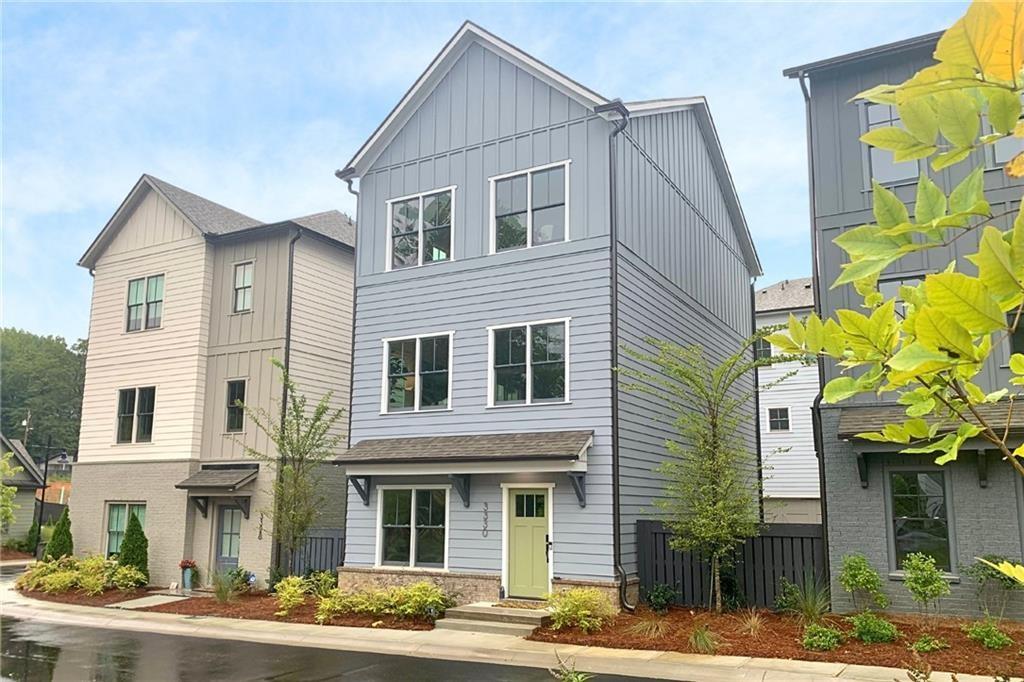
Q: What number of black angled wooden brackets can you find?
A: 7